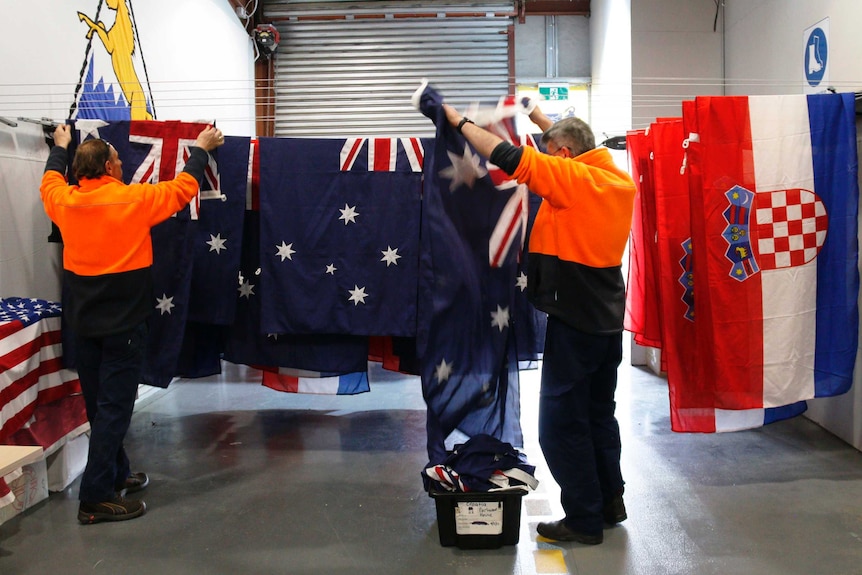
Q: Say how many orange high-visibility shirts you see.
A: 2